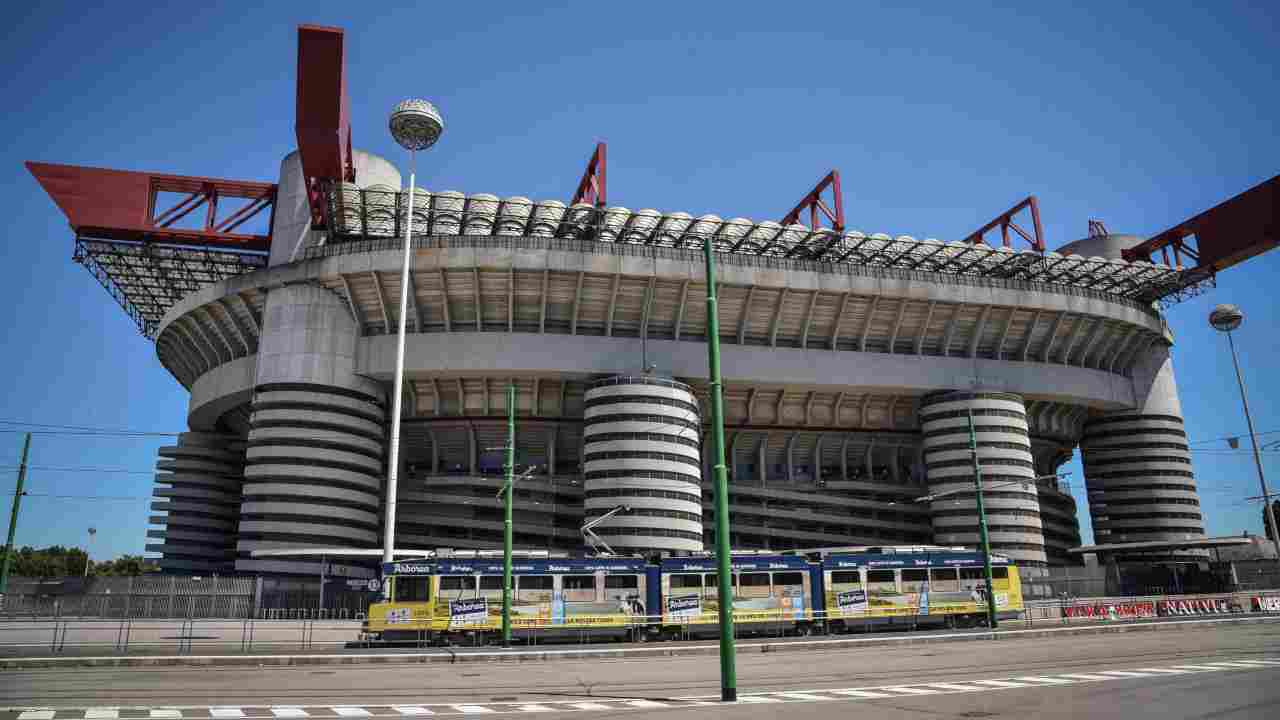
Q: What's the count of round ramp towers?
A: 5